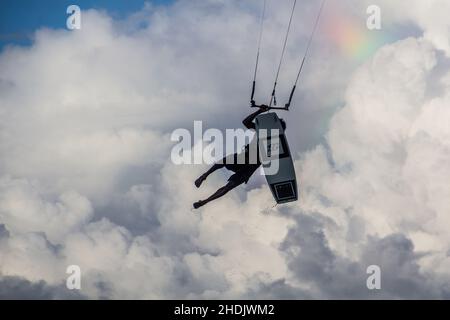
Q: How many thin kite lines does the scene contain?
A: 3